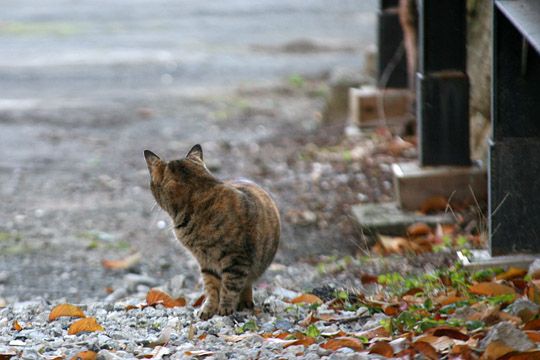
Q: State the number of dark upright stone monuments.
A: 3